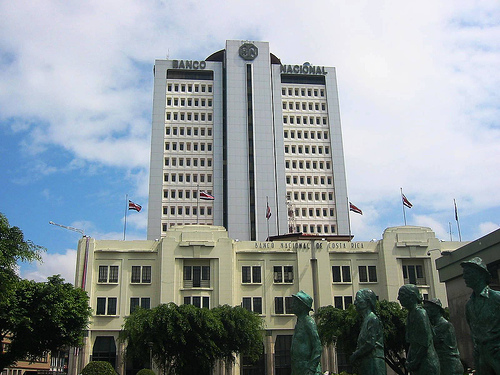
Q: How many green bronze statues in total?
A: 5